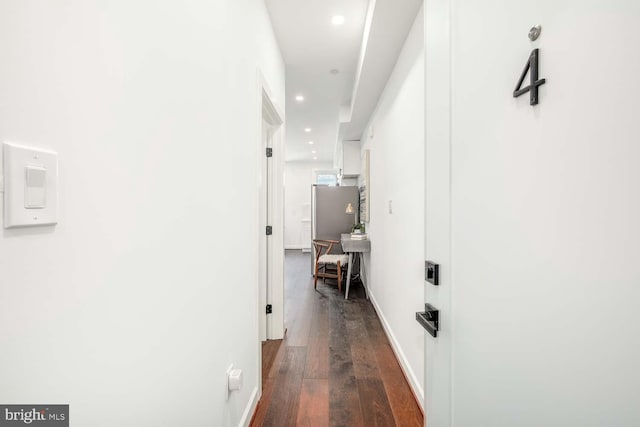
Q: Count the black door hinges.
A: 3